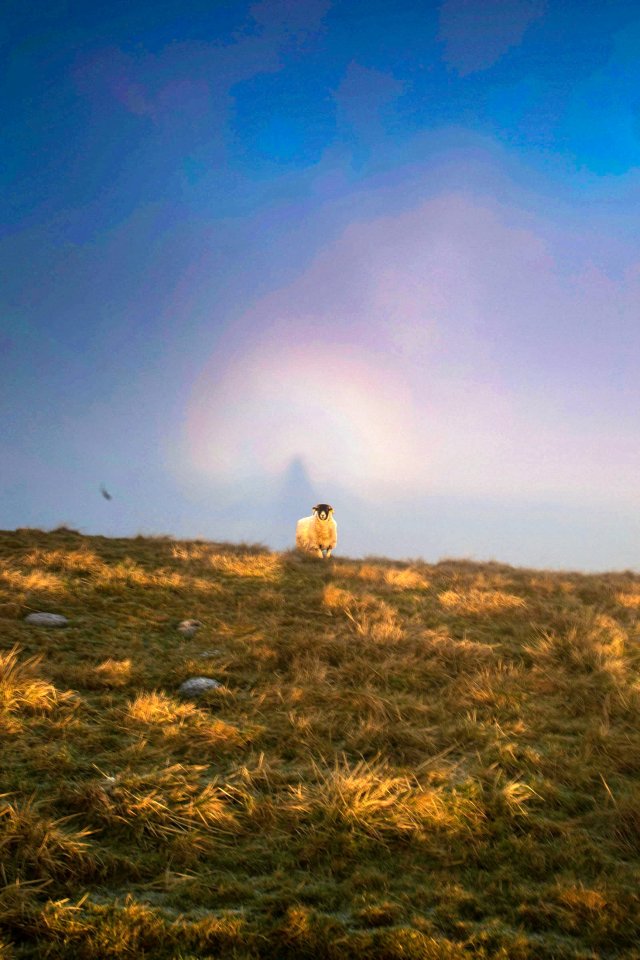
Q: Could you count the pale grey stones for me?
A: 3